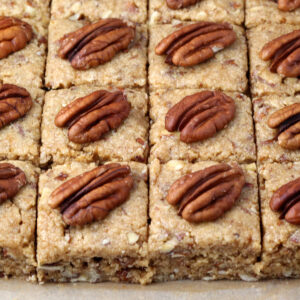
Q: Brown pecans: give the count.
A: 14